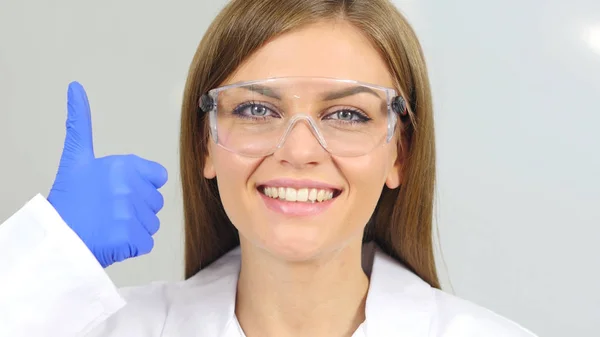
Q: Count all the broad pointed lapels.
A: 2